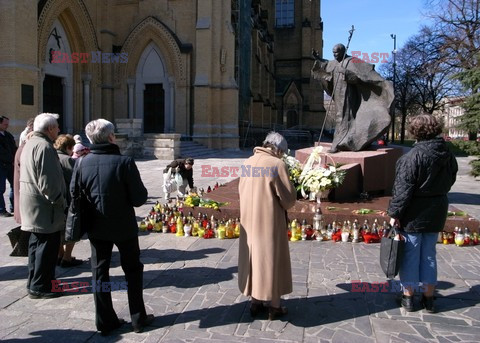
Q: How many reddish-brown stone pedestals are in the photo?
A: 1